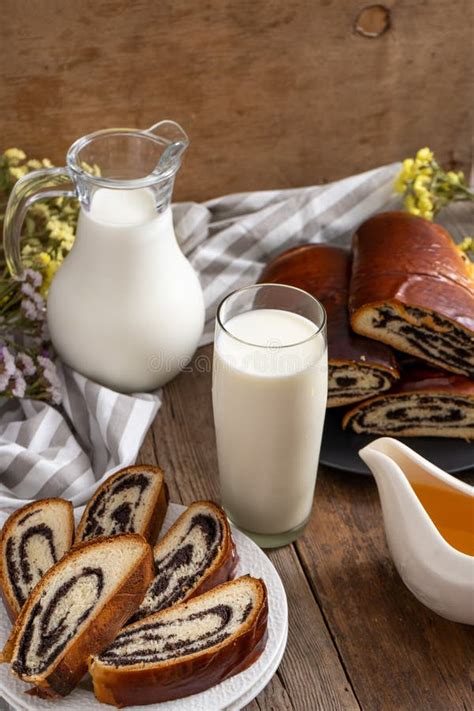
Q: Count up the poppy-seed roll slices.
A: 5